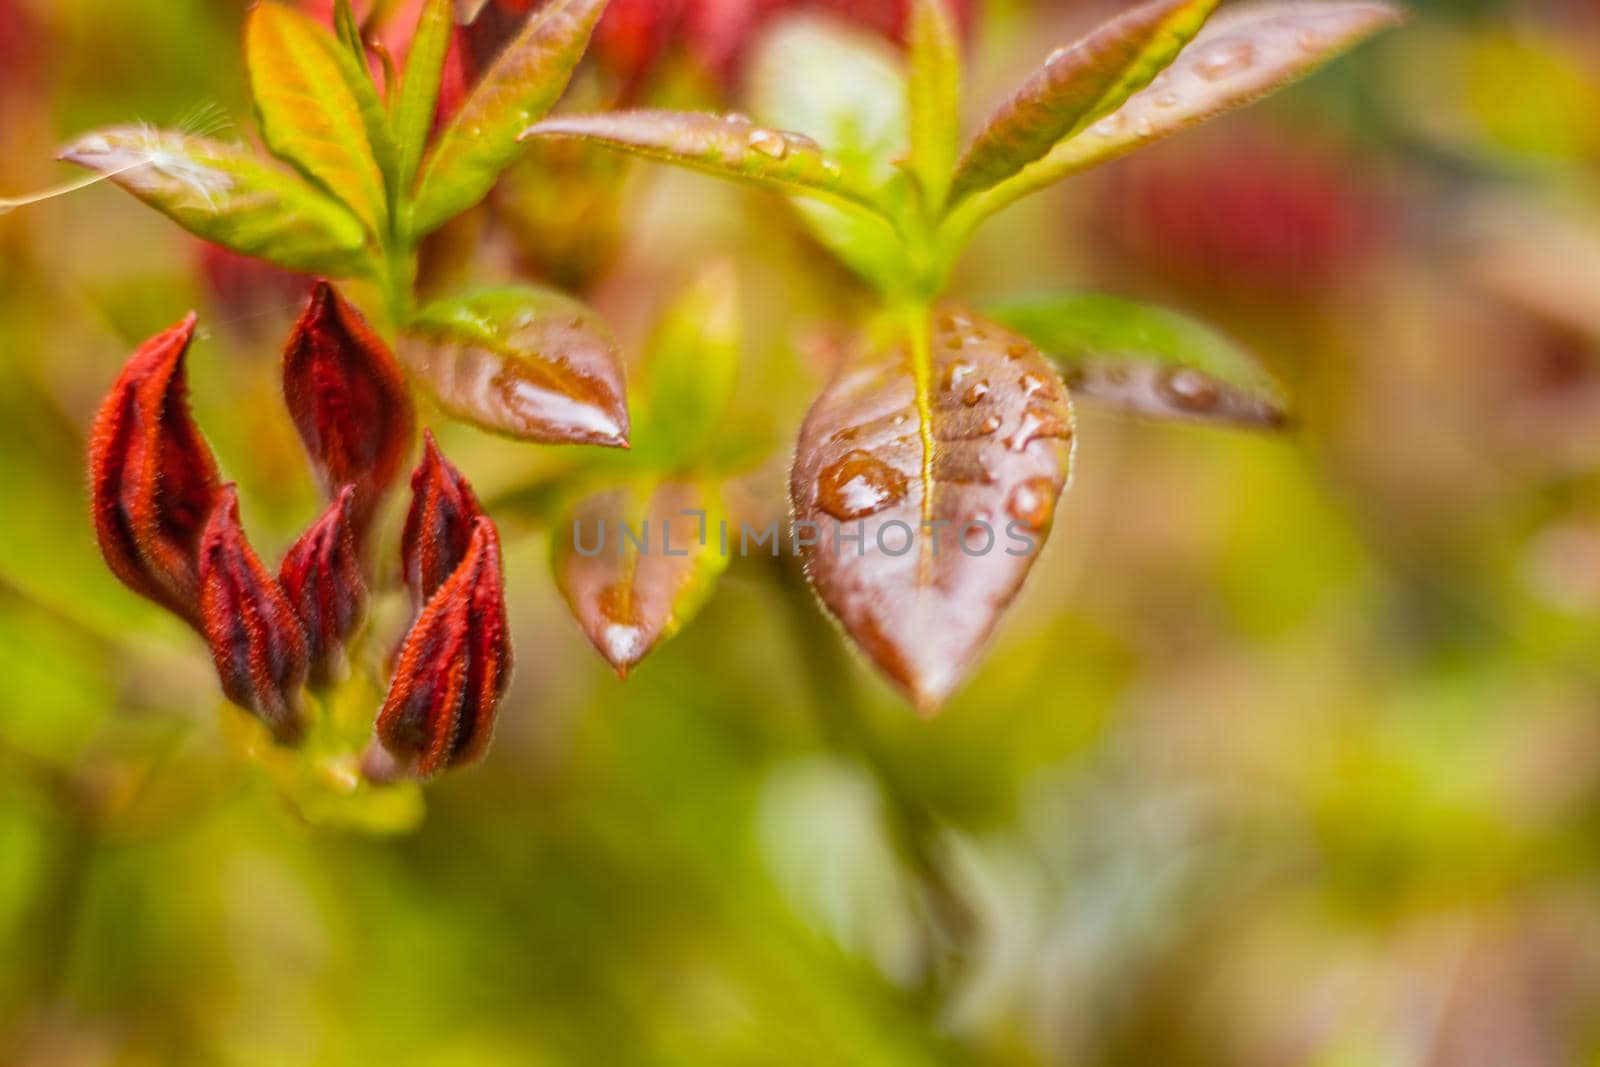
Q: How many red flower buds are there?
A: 6